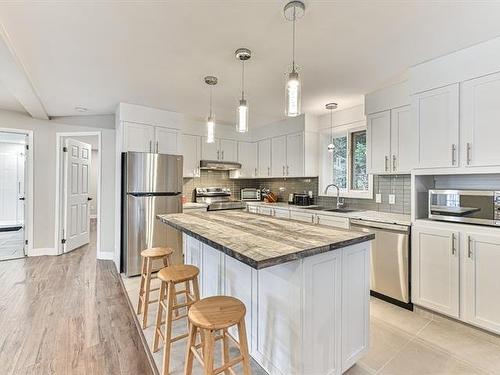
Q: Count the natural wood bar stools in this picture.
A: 3